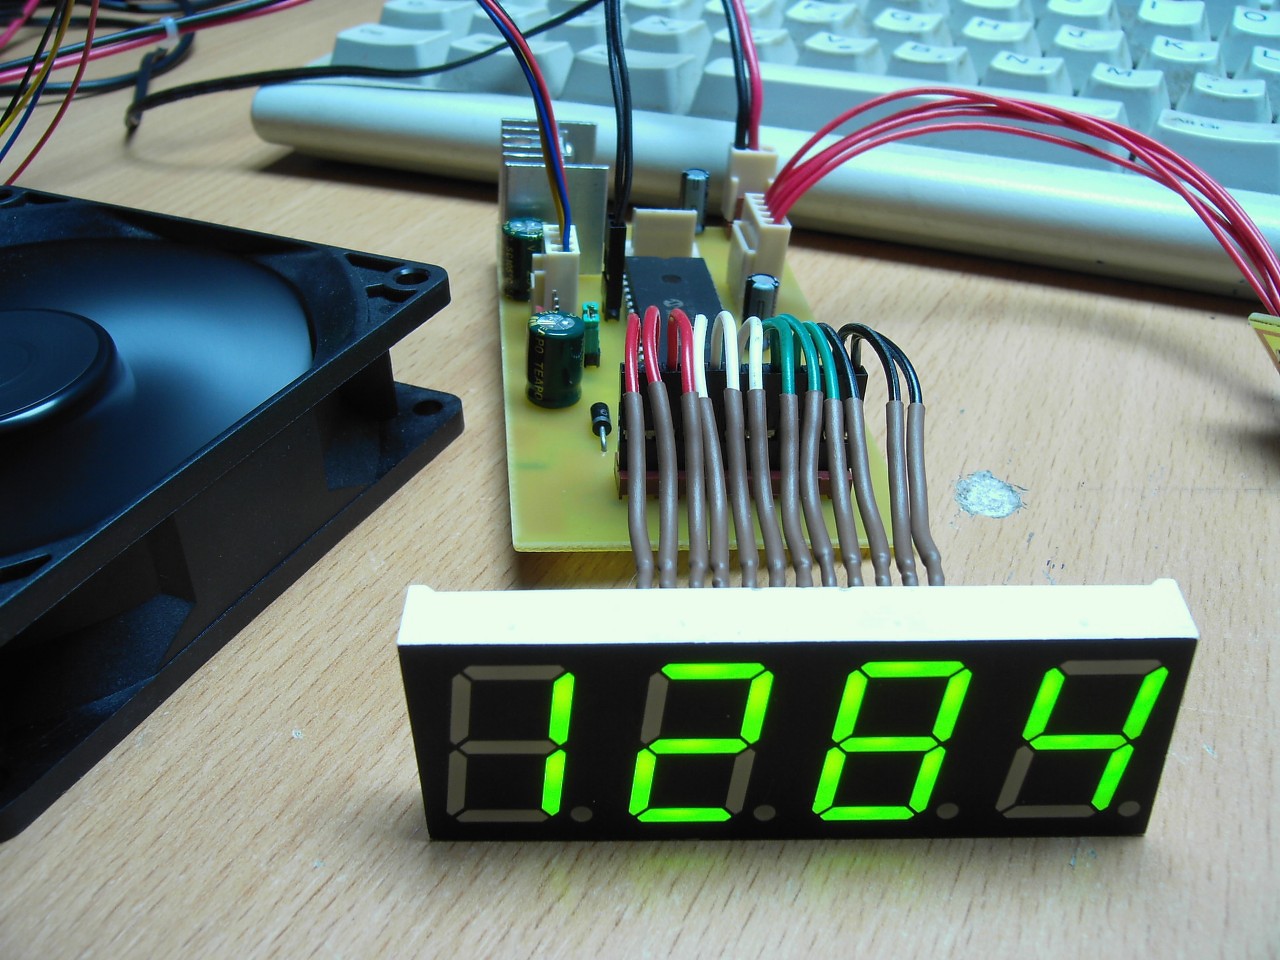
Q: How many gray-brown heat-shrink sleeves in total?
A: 12